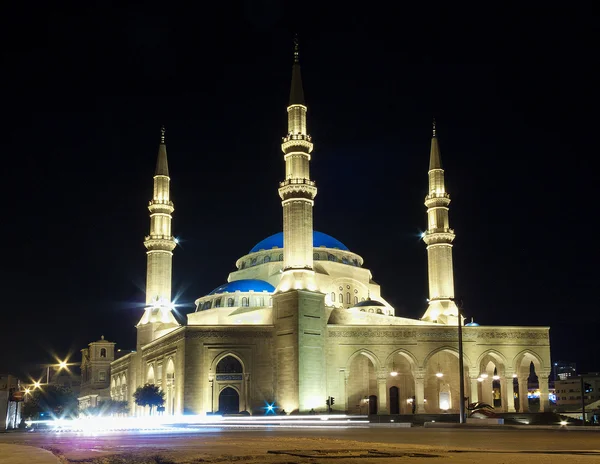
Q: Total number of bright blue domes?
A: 2